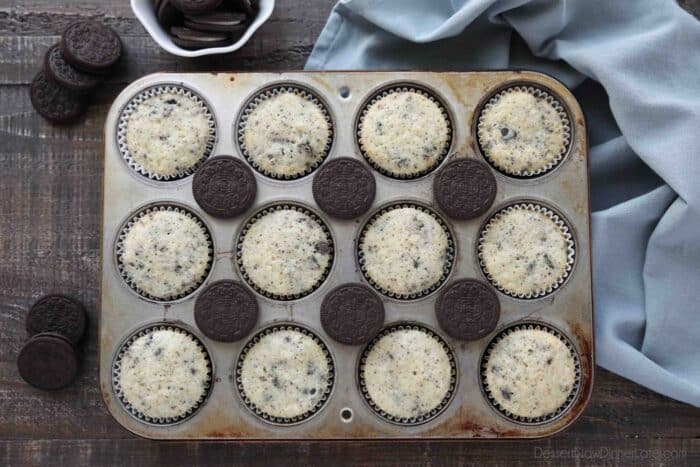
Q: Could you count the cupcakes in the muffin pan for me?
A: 12